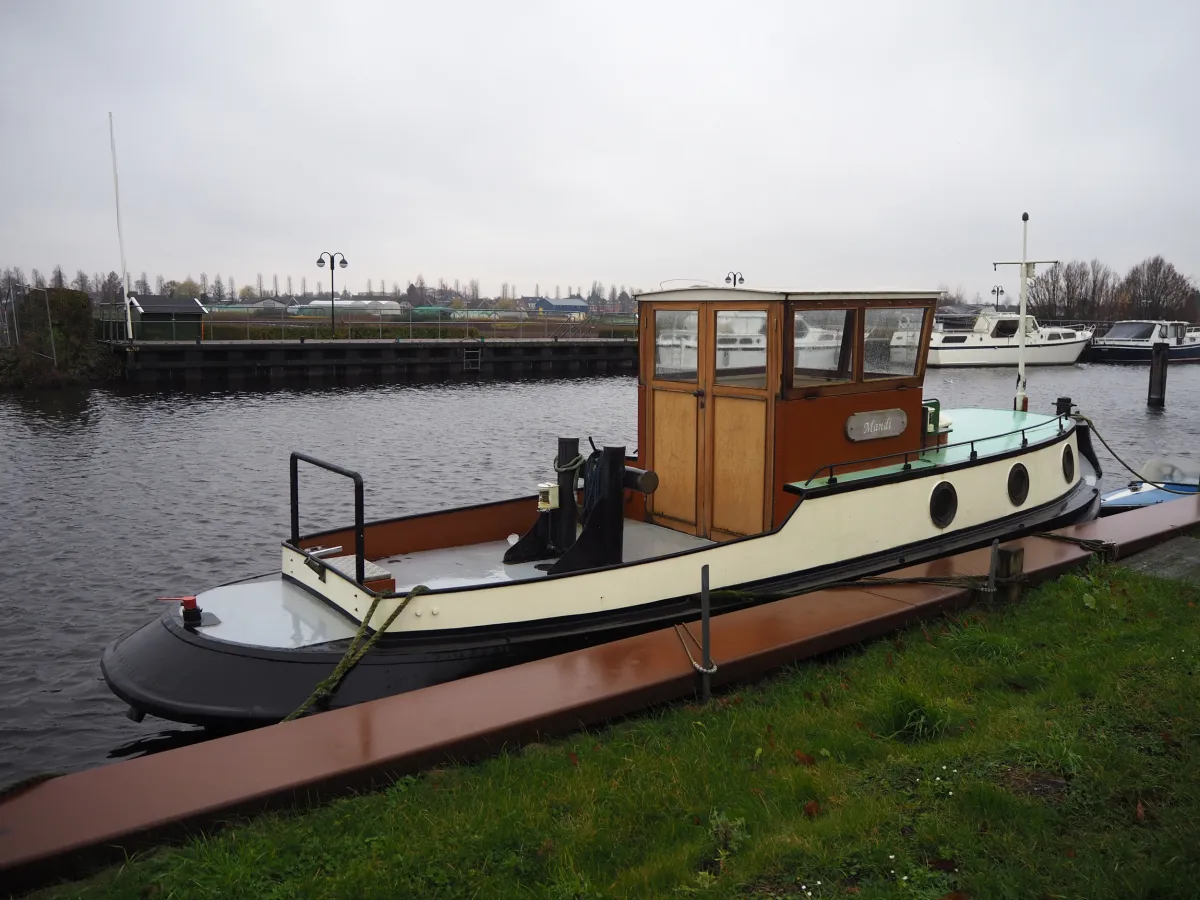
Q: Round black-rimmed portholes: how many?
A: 3